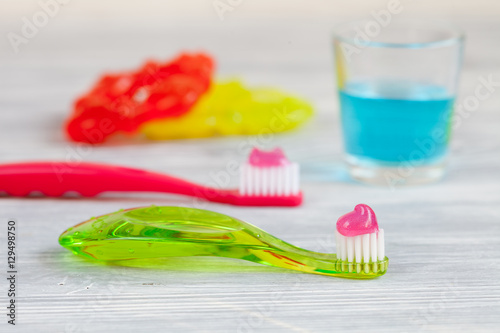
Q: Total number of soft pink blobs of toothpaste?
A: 2